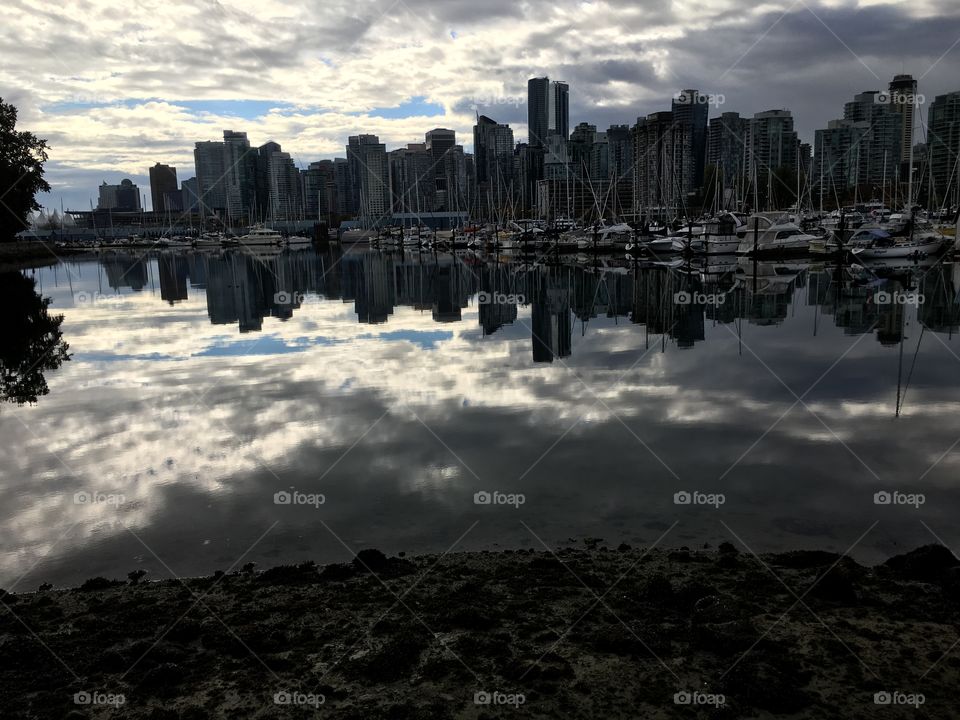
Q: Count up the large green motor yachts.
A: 0